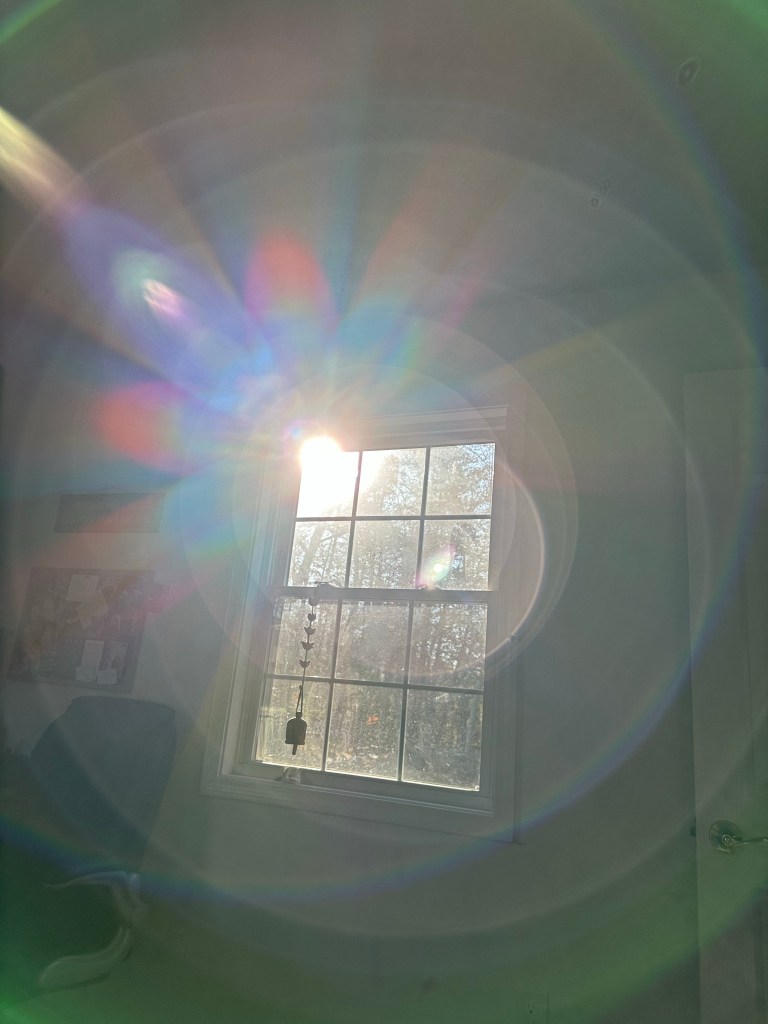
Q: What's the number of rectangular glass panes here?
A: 12